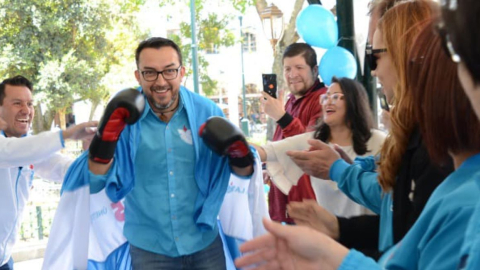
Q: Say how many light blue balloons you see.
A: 2